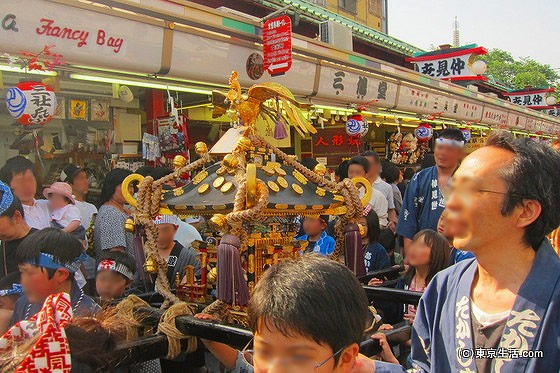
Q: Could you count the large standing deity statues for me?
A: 0